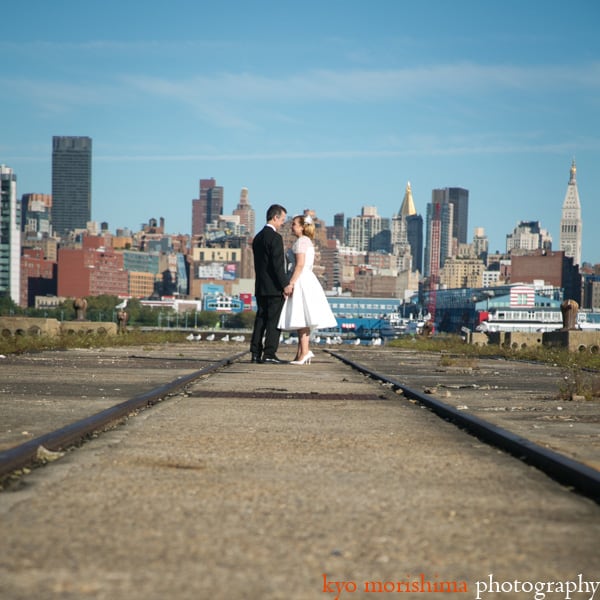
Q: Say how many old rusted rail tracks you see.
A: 2